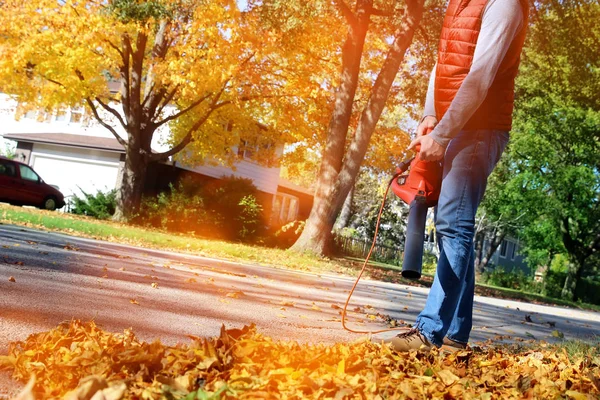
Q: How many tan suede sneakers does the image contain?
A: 2